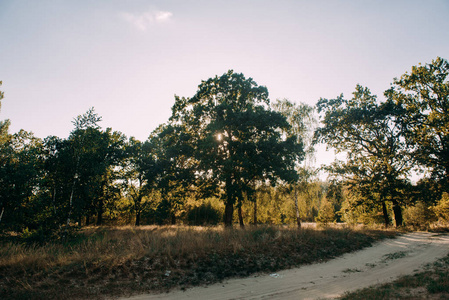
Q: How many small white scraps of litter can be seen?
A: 2